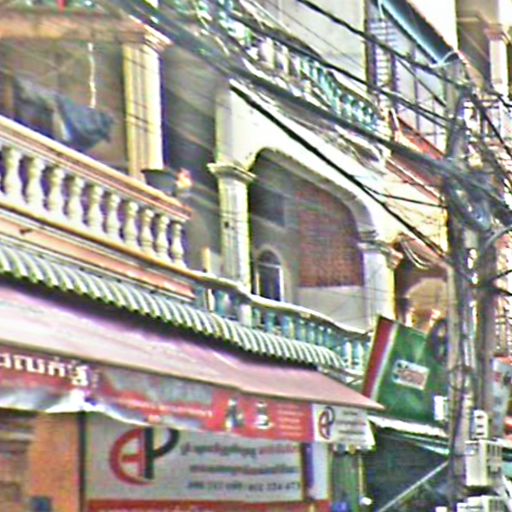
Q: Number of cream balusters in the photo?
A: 10